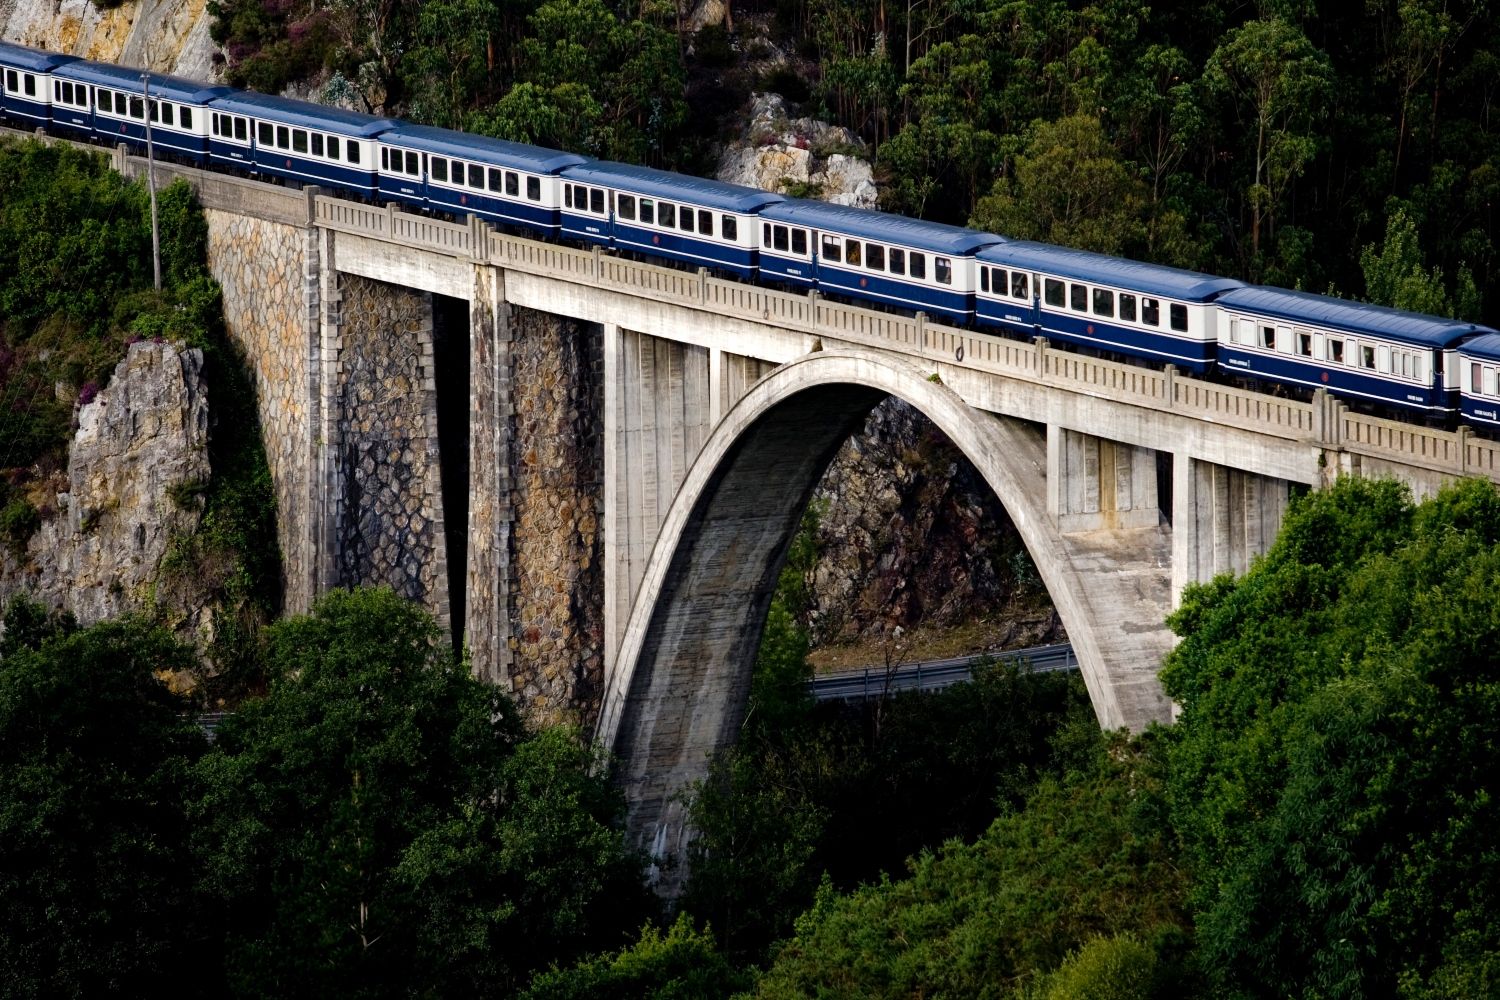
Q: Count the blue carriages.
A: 9